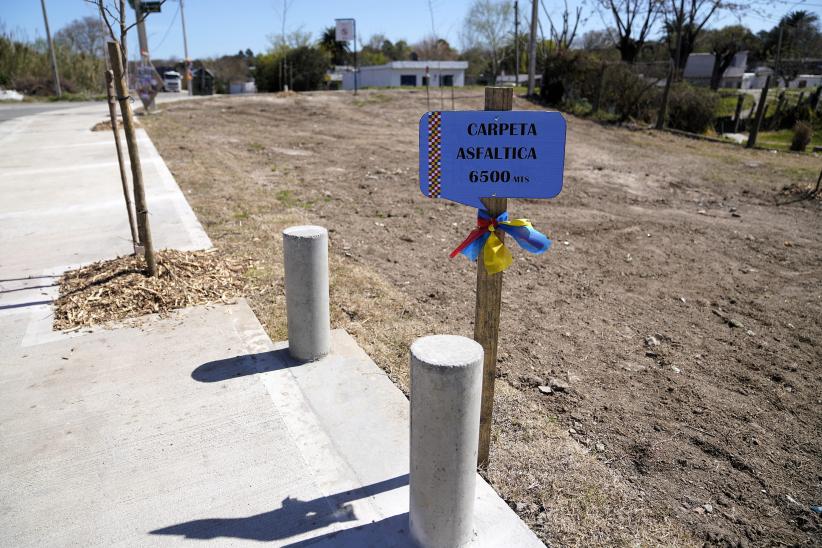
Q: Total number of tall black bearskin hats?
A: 0